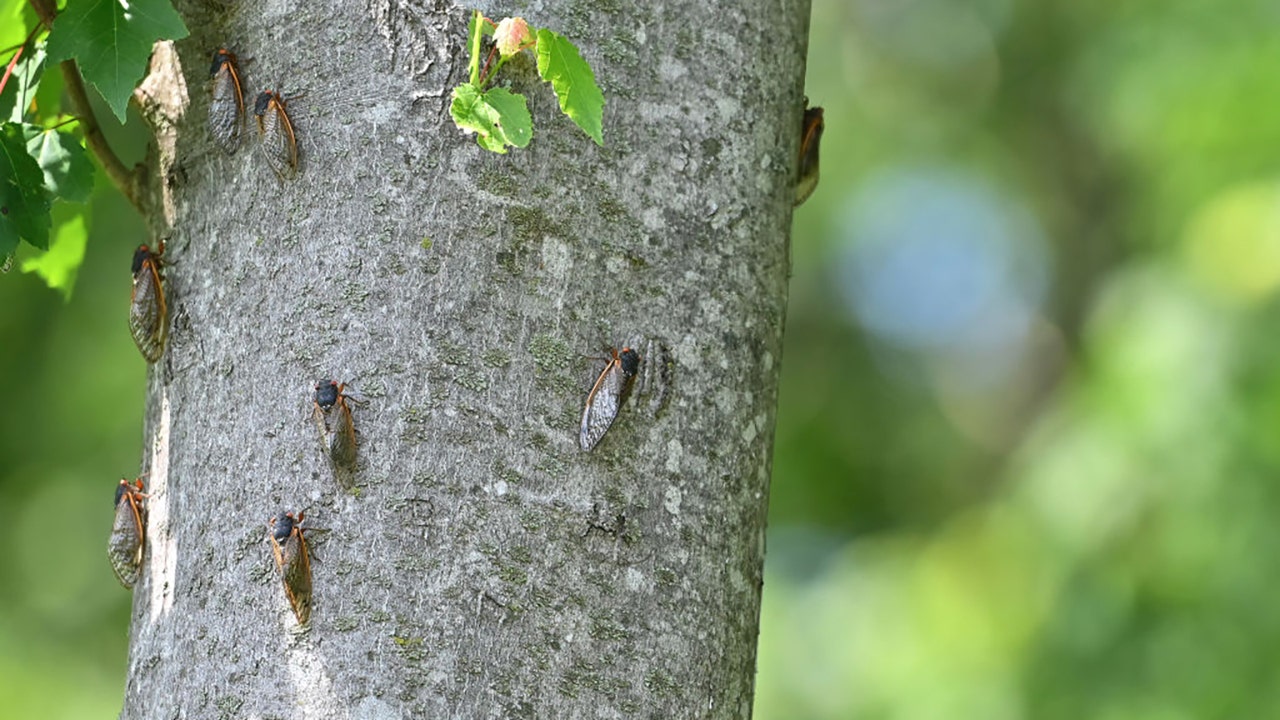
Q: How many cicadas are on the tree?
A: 8